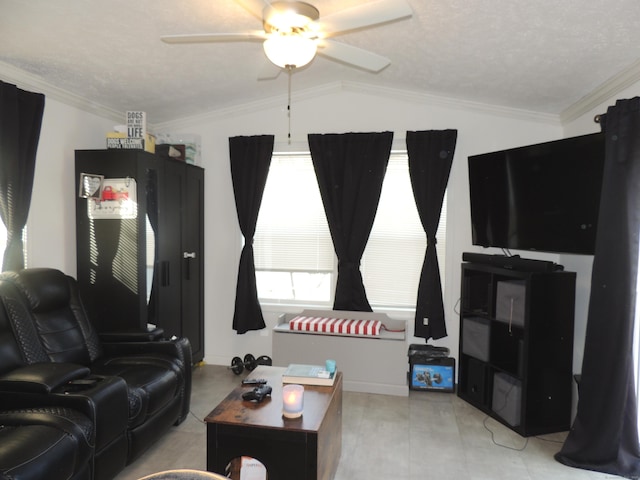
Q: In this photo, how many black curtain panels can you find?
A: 5